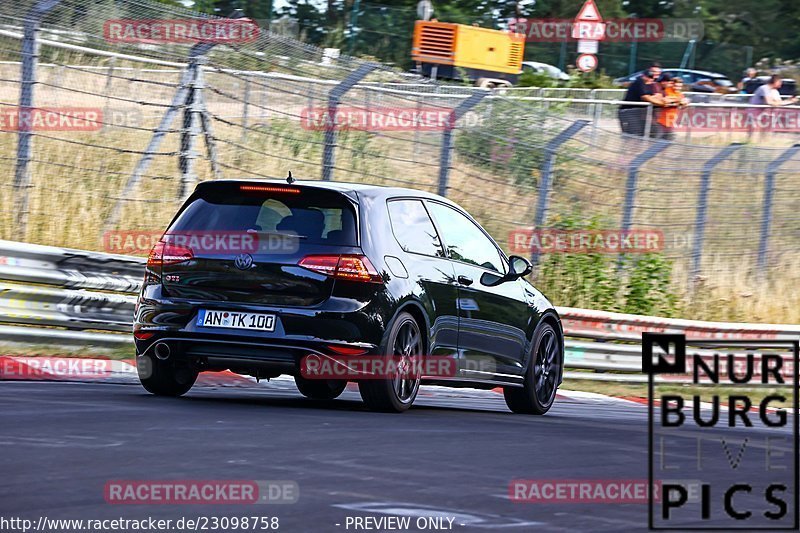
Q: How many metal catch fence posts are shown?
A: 8